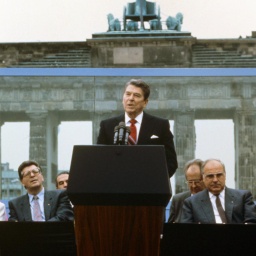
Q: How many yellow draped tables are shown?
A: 0